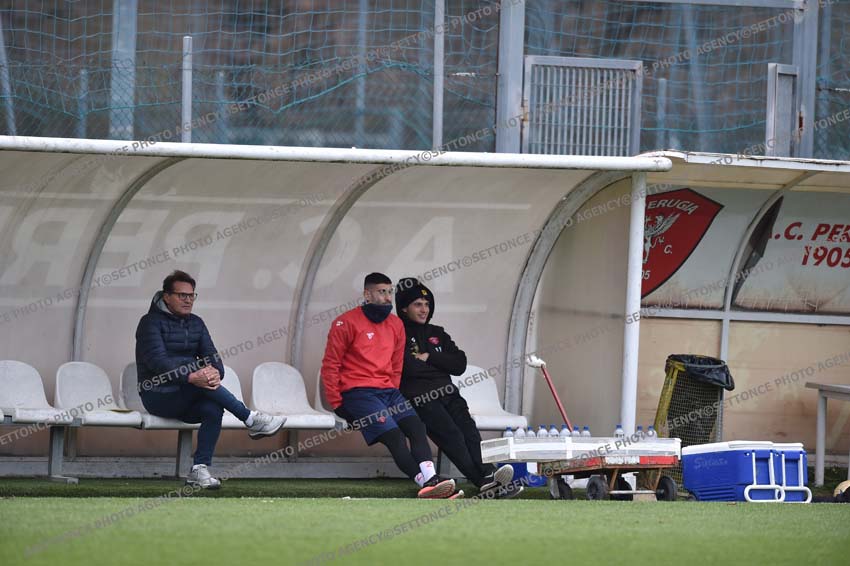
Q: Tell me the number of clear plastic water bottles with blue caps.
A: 10